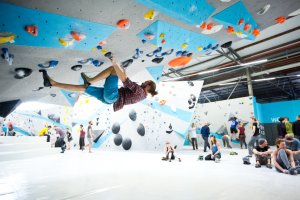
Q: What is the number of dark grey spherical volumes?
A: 5